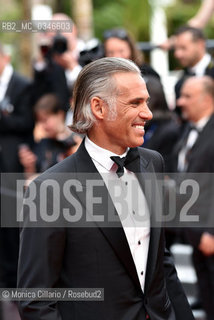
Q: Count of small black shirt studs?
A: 4